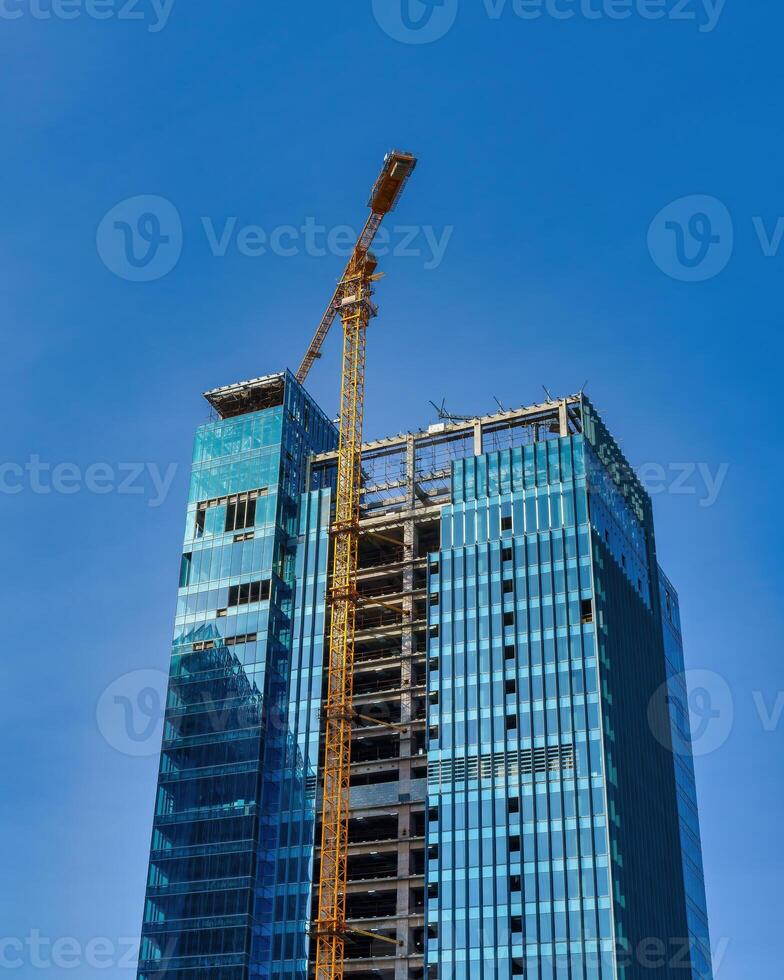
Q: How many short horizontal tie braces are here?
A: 4